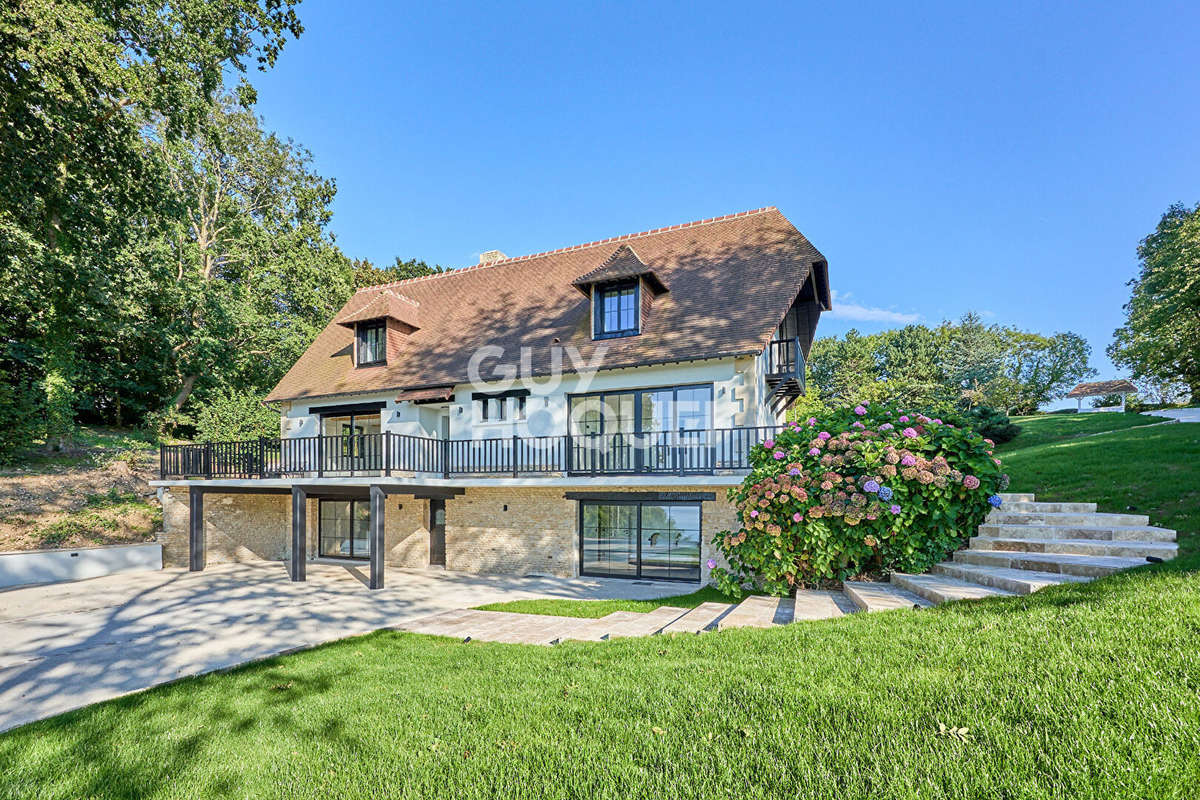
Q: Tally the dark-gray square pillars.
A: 3